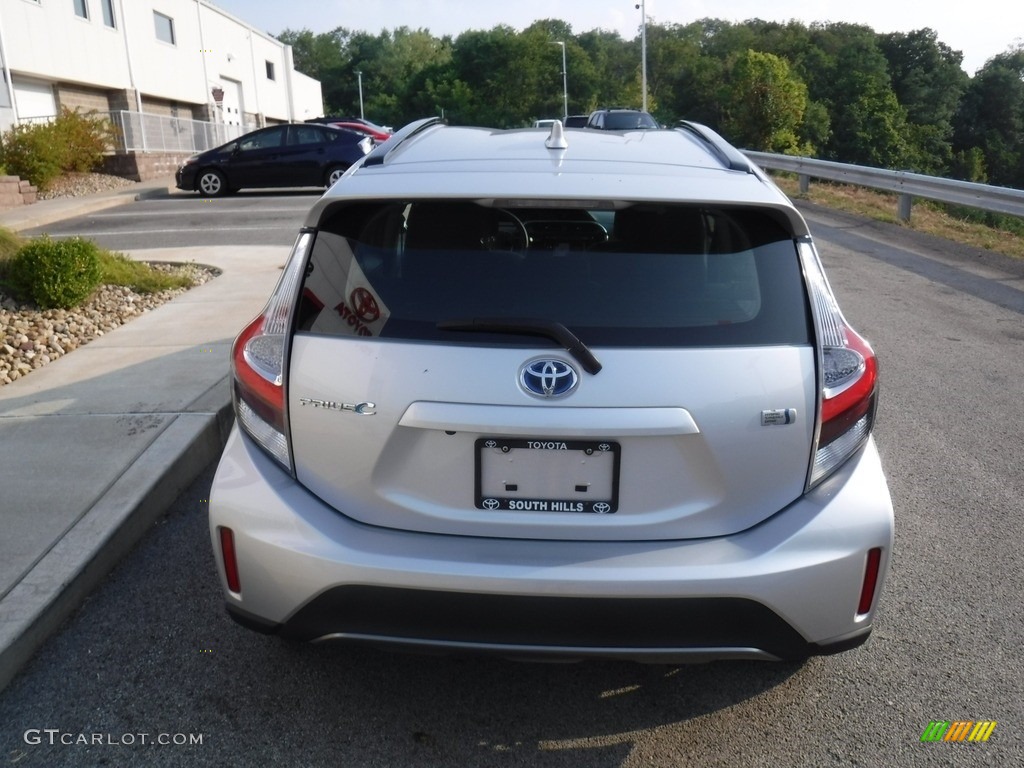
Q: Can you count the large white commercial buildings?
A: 1